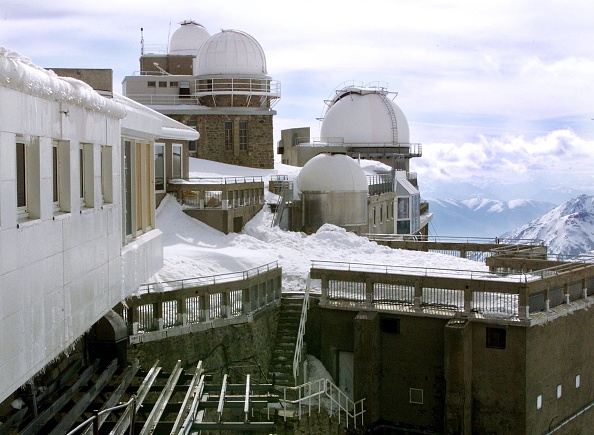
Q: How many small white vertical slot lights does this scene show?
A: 3